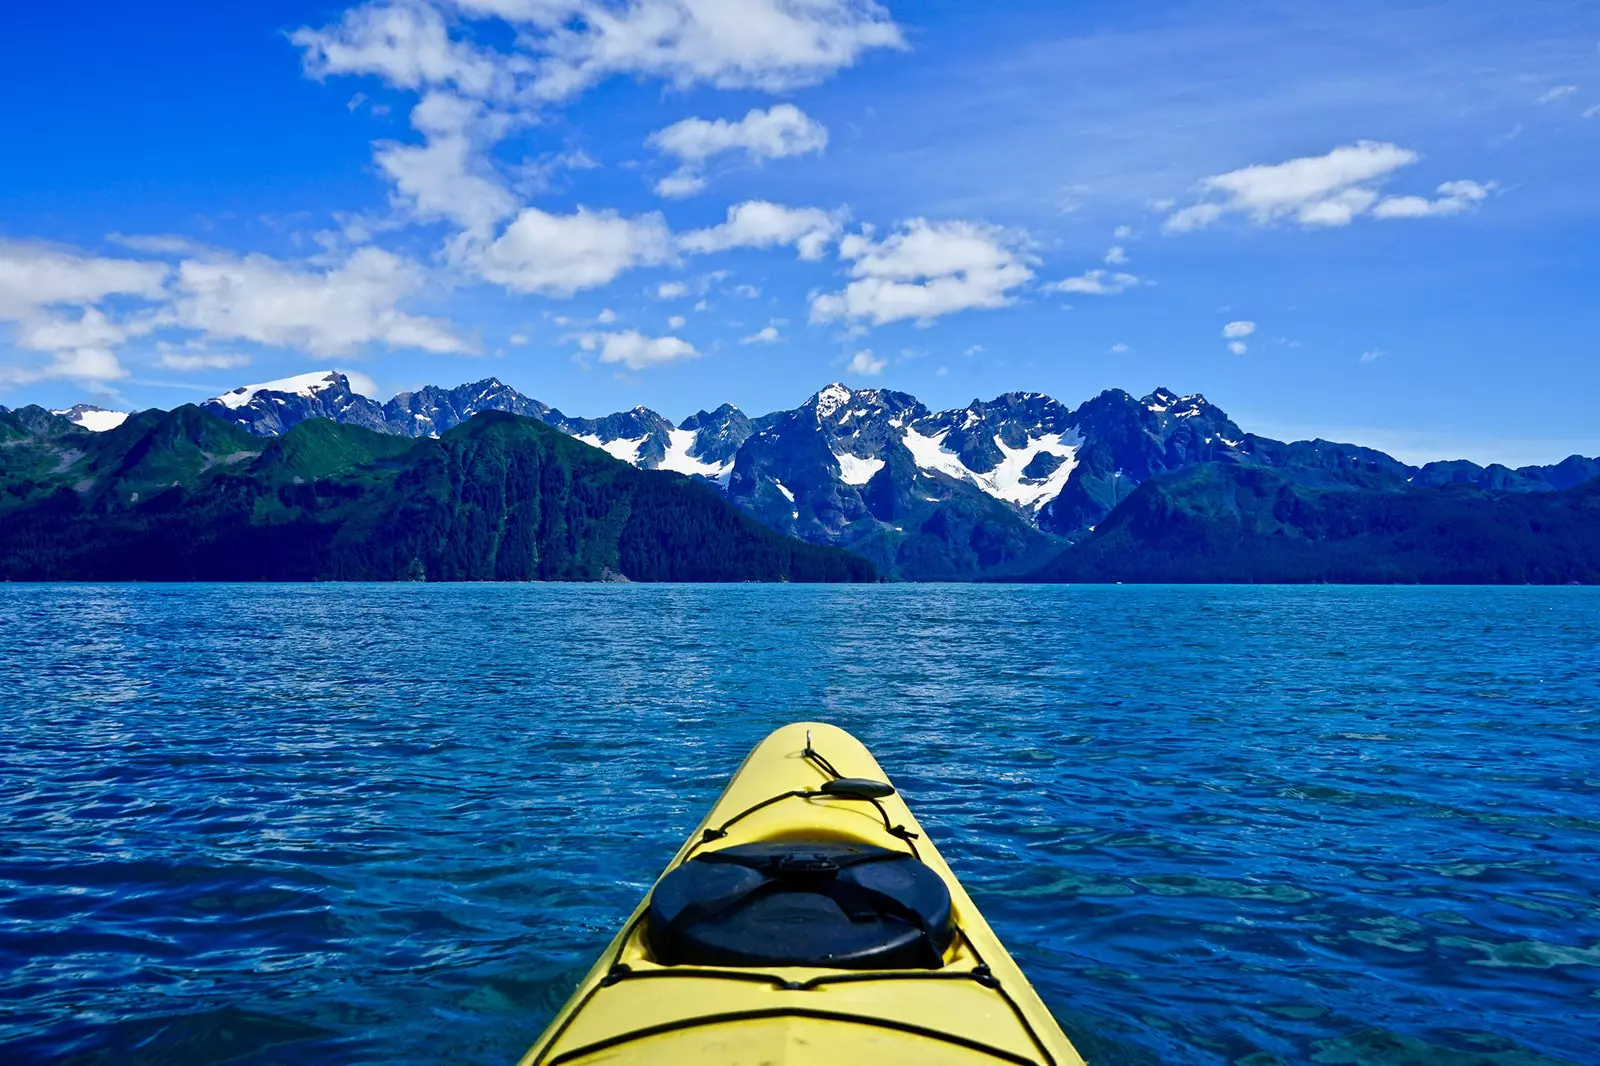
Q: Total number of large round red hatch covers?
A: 0